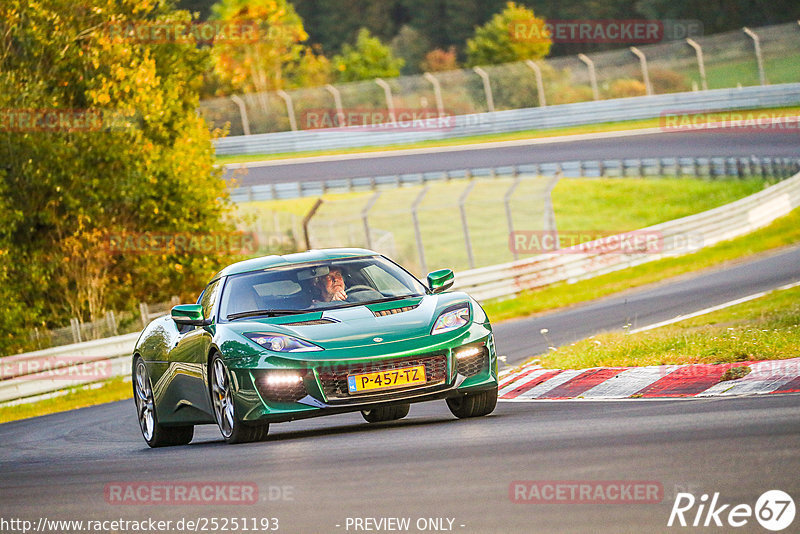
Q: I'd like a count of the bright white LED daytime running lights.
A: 2